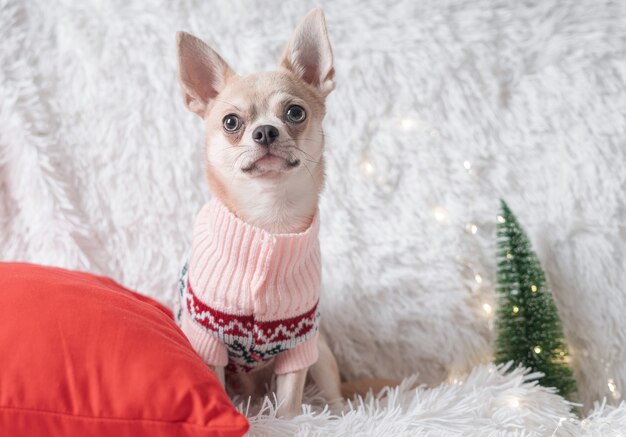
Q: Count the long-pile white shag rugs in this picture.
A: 1